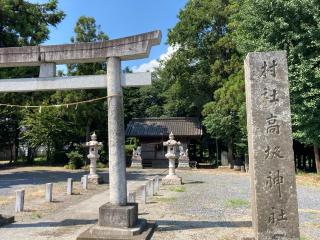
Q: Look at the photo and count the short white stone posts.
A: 8